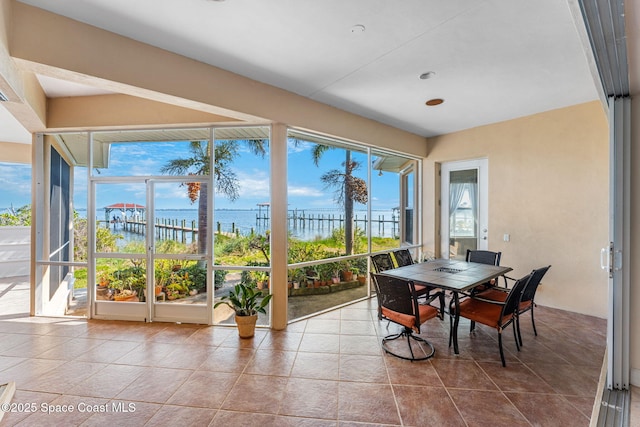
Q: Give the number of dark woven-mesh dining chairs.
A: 6